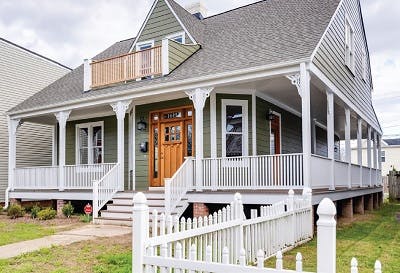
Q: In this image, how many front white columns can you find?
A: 5